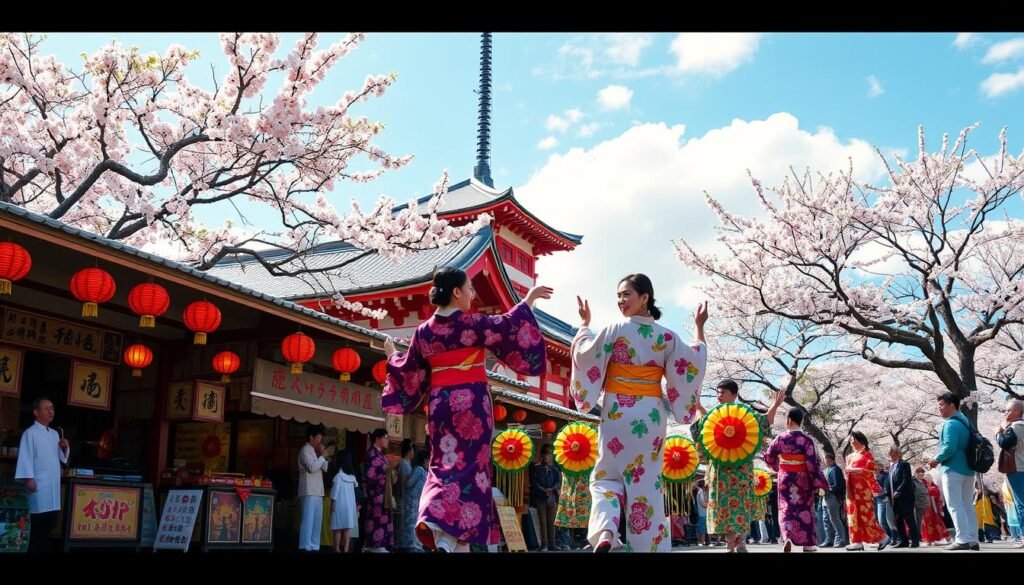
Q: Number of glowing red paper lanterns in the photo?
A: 12